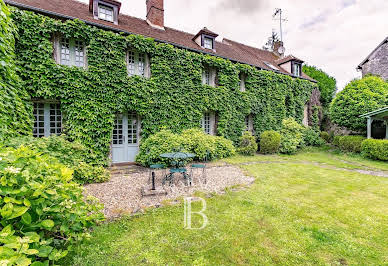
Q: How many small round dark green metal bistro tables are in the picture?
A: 1